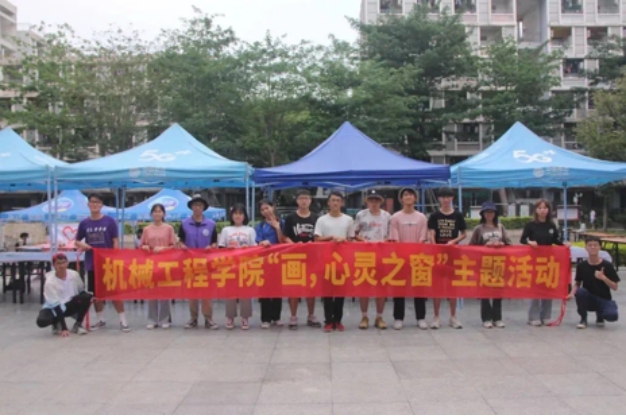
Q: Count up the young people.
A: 14